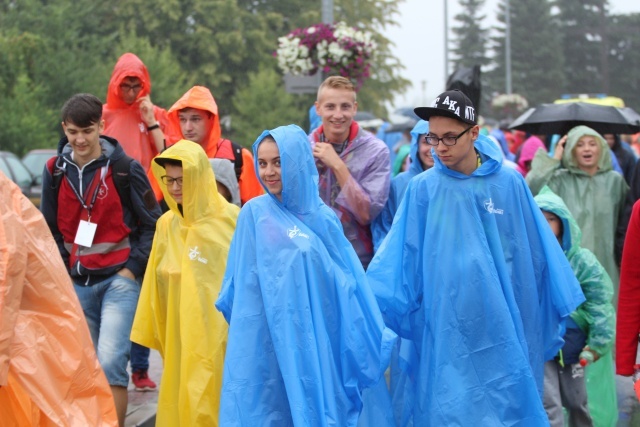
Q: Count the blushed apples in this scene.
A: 0